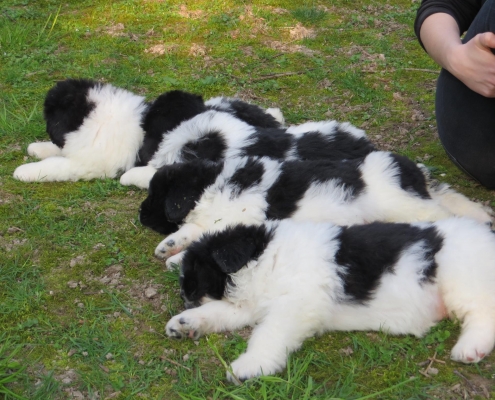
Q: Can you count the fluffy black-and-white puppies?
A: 4